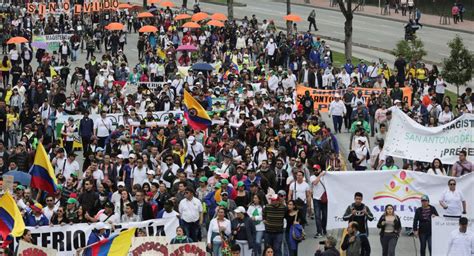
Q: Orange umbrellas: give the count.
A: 13